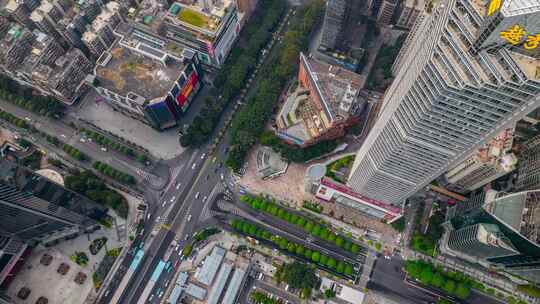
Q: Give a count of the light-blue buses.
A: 2